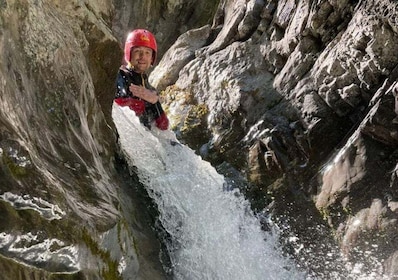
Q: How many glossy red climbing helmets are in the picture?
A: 1